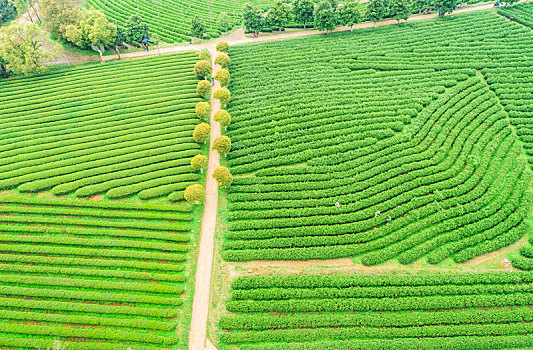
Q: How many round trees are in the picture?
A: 14